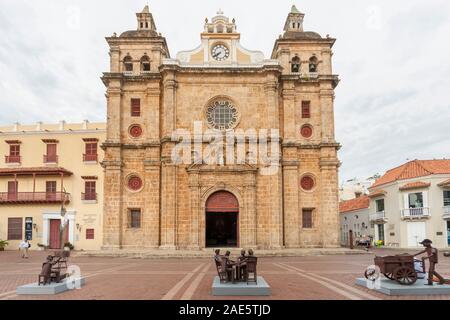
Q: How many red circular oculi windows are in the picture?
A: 4